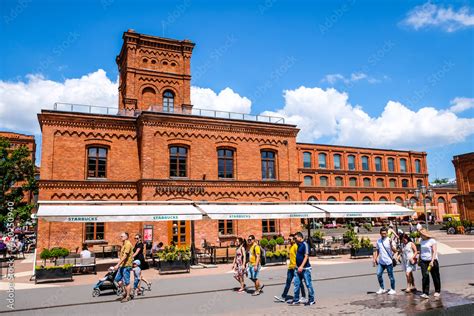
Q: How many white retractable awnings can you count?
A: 3